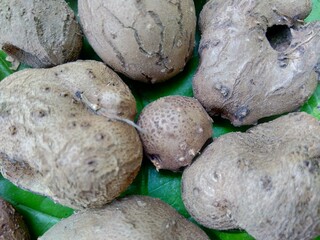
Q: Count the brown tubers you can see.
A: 8